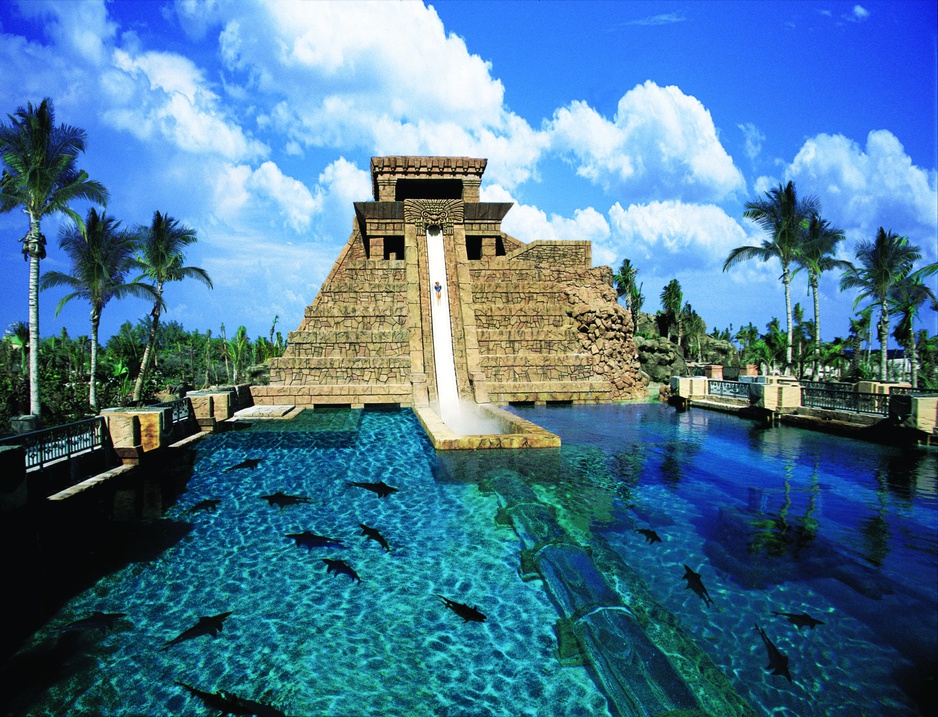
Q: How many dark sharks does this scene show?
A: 15